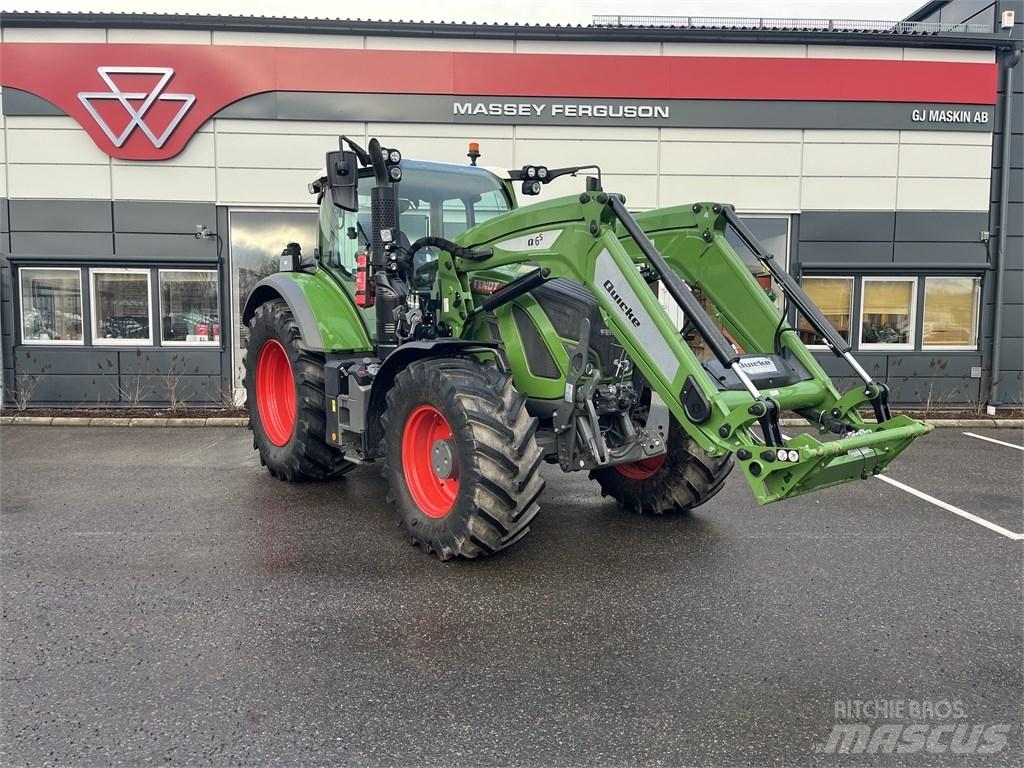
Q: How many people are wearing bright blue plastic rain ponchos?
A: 0